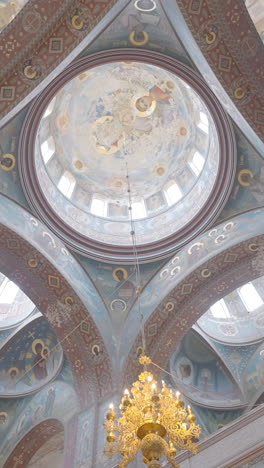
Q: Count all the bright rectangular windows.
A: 11